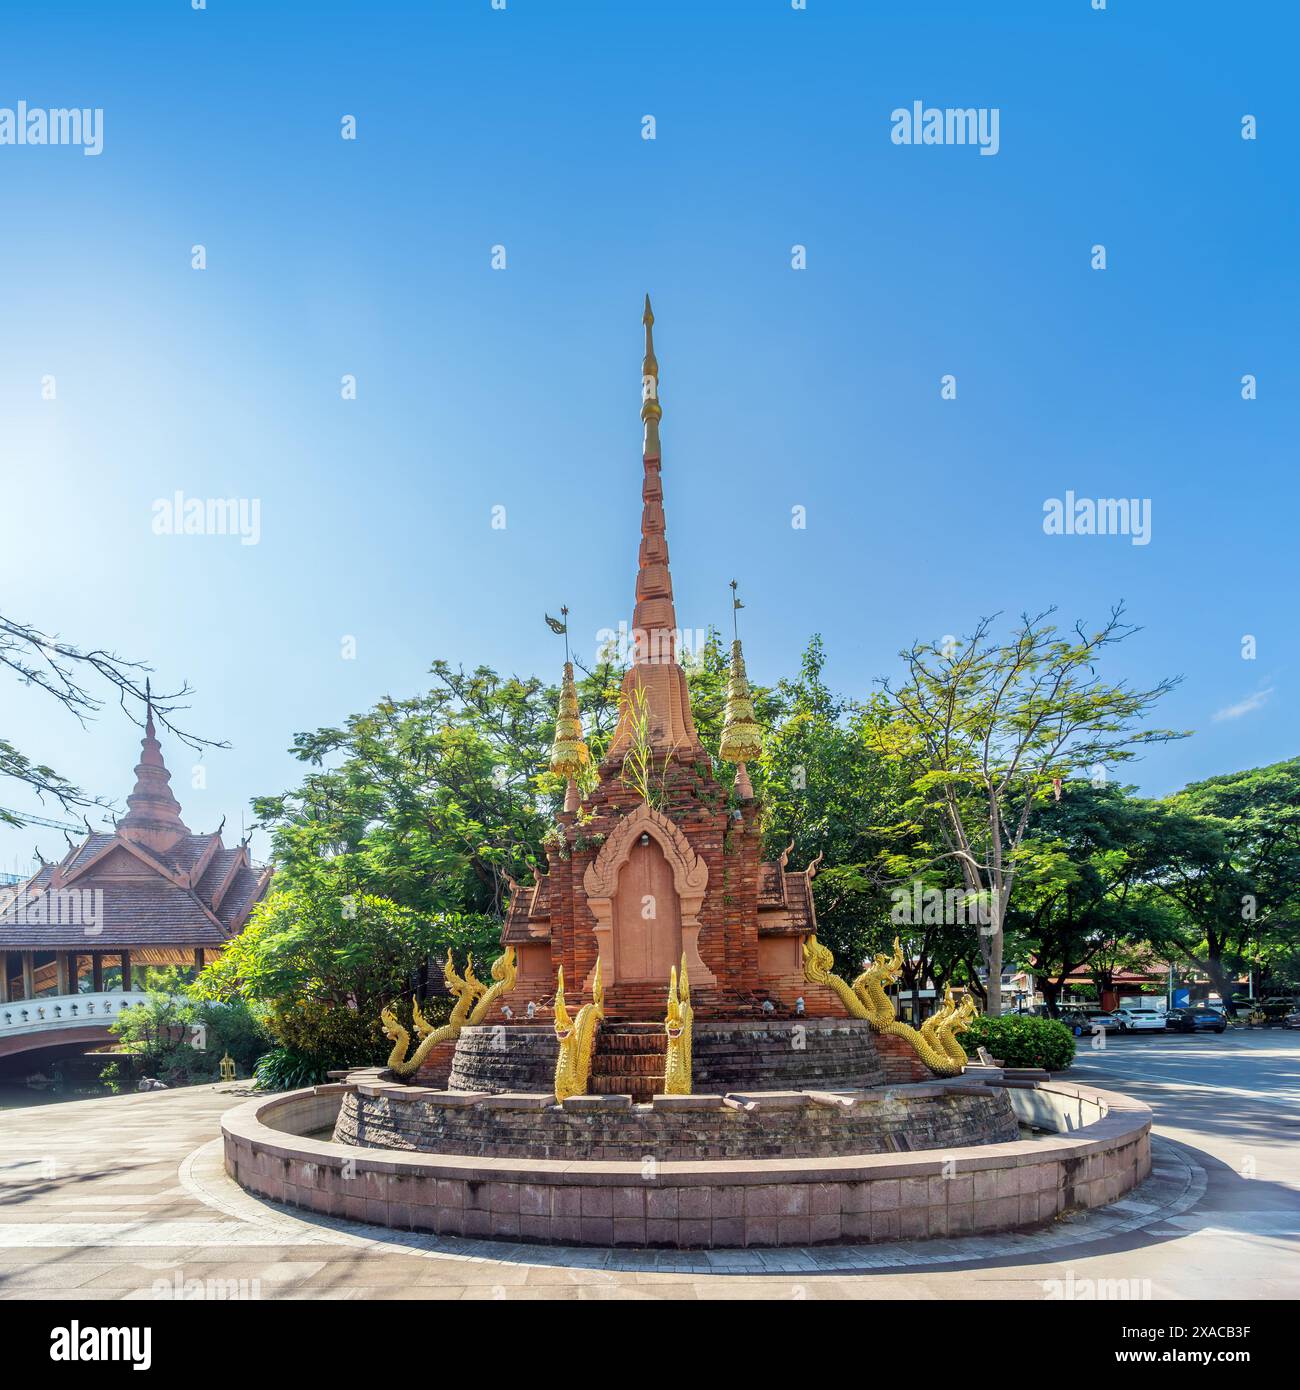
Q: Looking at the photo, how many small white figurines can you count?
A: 4